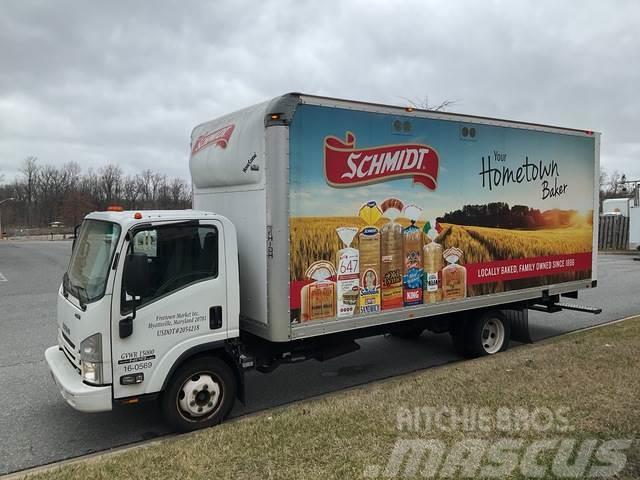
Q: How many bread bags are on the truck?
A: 7